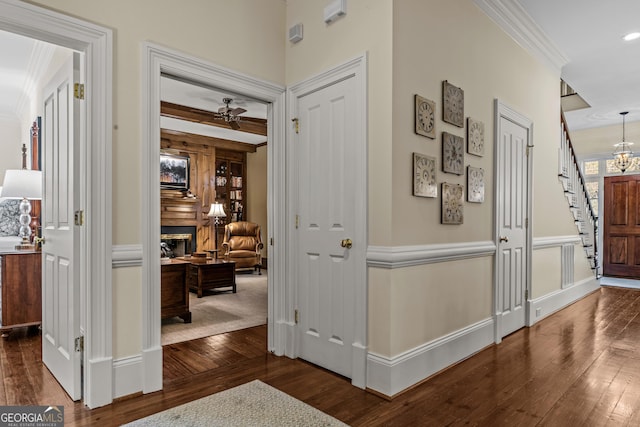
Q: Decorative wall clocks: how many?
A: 7